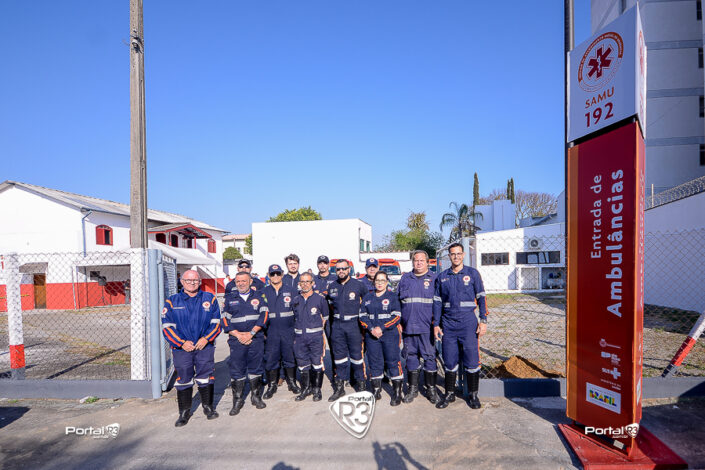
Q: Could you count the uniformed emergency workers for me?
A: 12